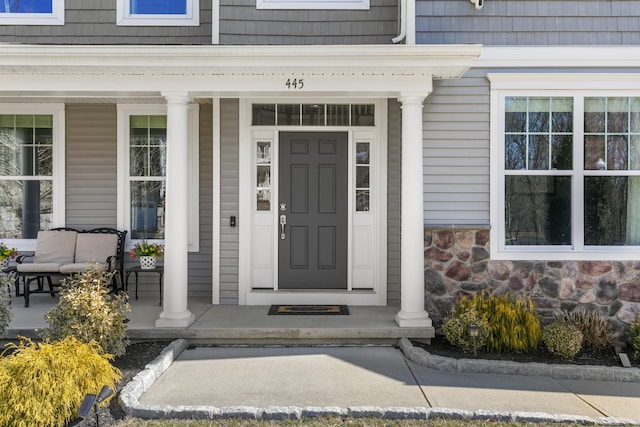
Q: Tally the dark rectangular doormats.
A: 1